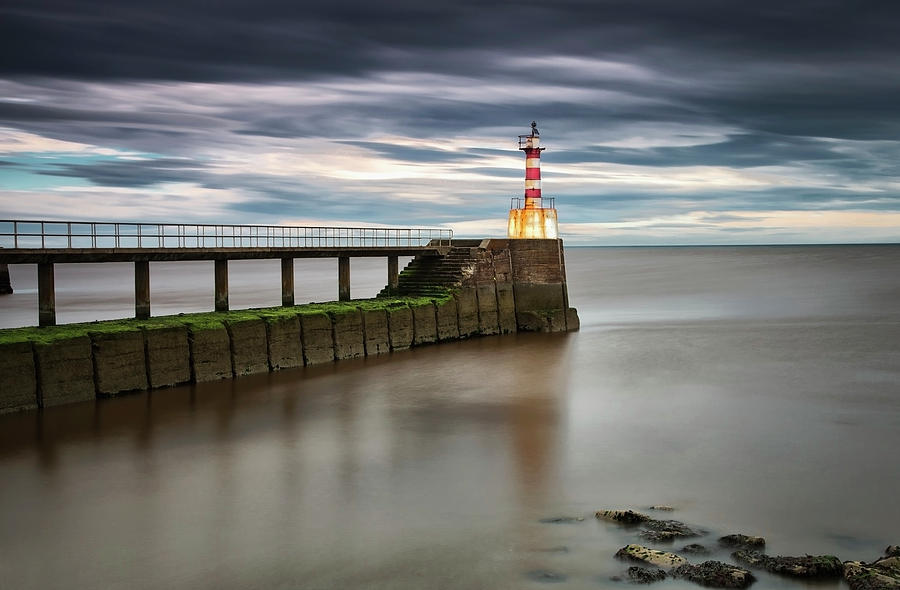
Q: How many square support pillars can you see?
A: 6